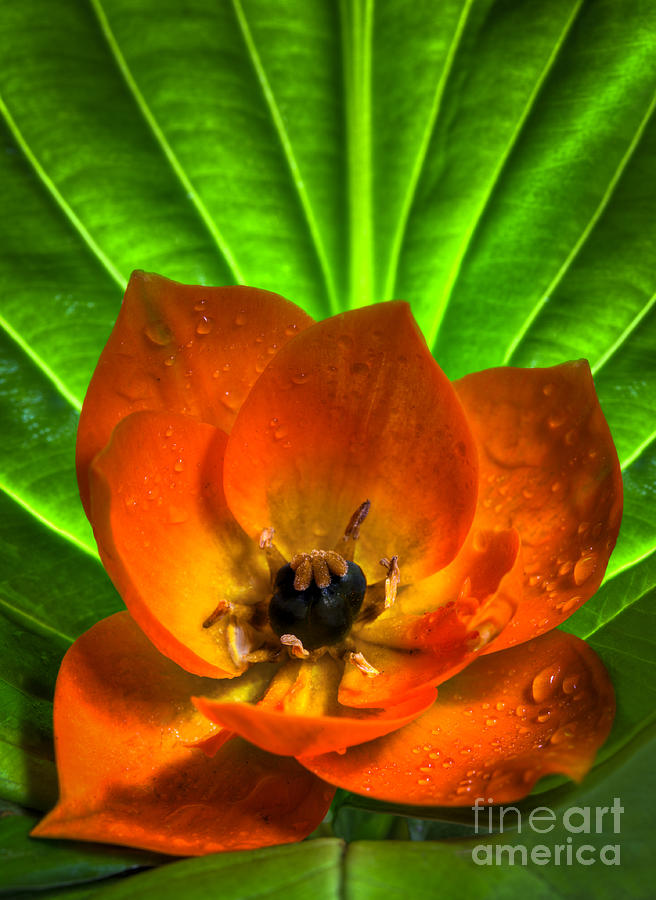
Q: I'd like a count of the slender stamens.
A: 6